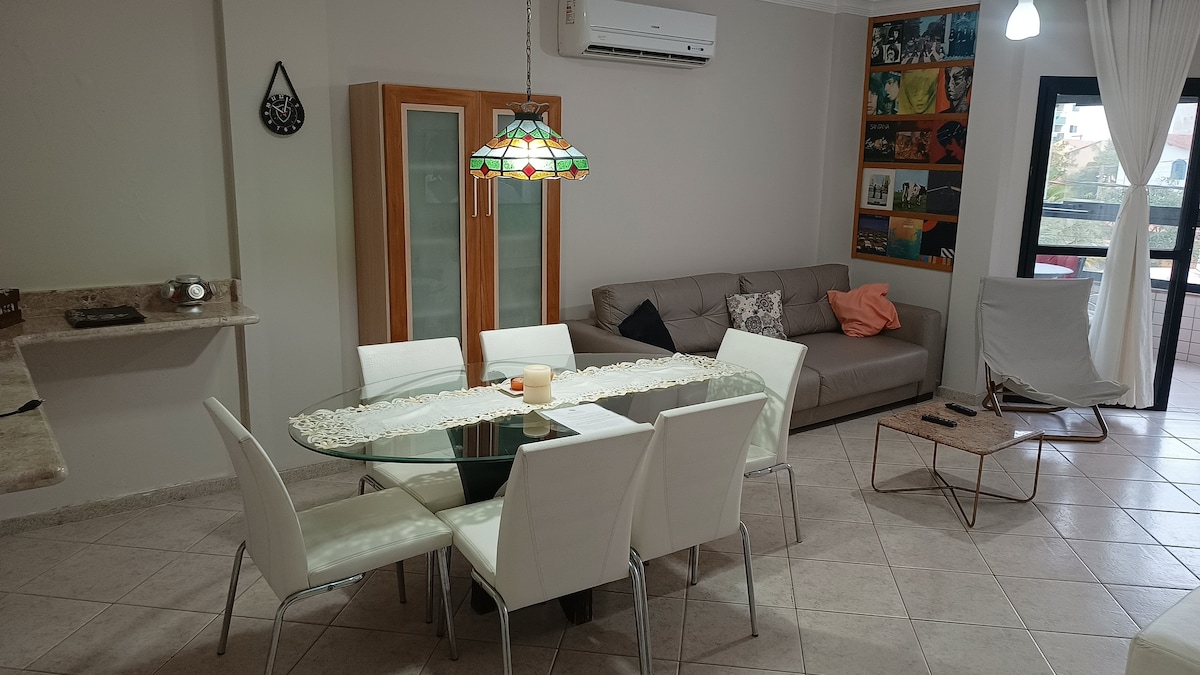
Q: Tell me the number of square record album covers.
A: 15